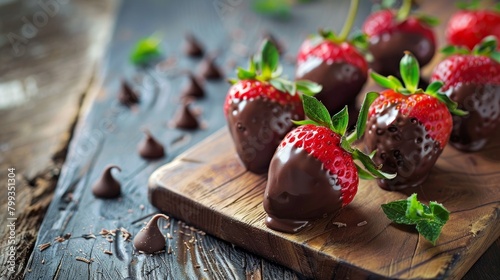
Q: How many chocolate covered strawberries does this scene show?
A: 6